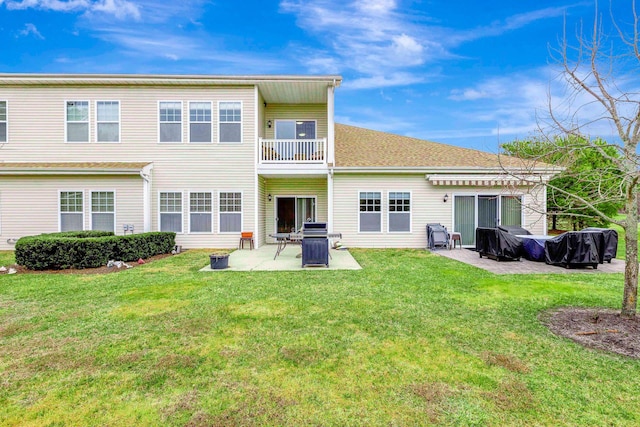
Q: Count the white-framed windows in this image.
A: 13